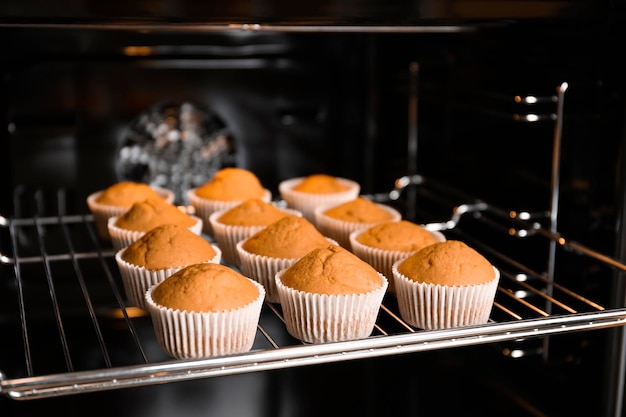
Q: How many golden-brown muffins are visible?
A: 12